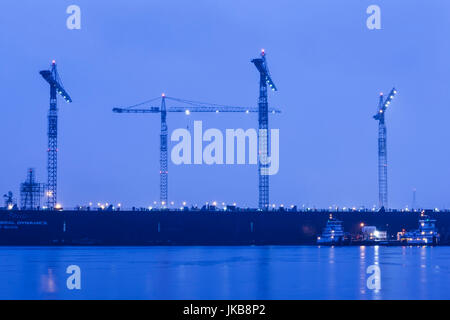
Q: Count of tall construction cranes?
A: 4